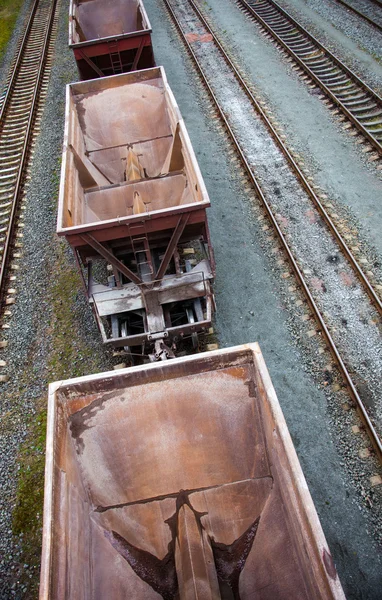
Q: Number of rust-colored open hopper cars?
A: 3